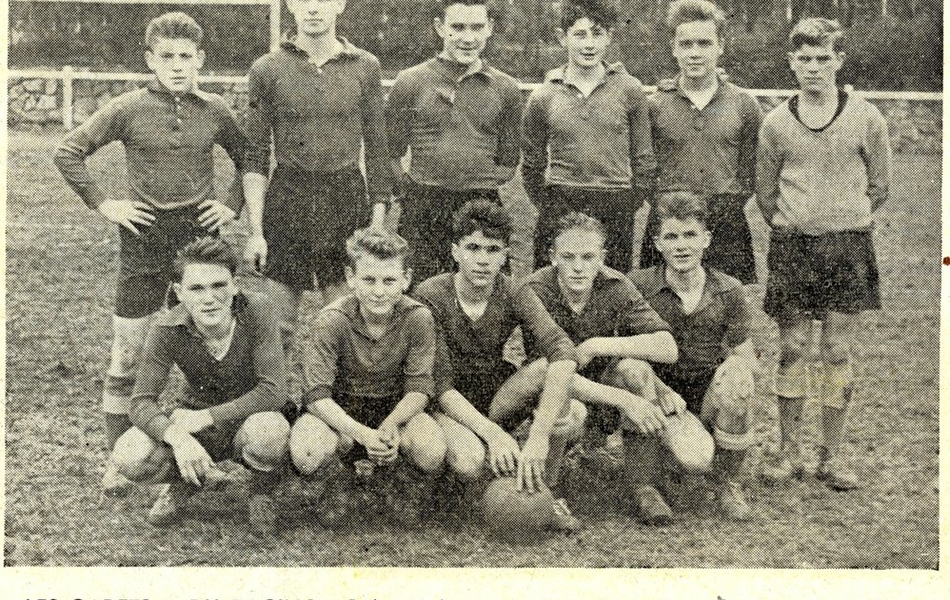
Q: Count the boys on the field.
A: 11